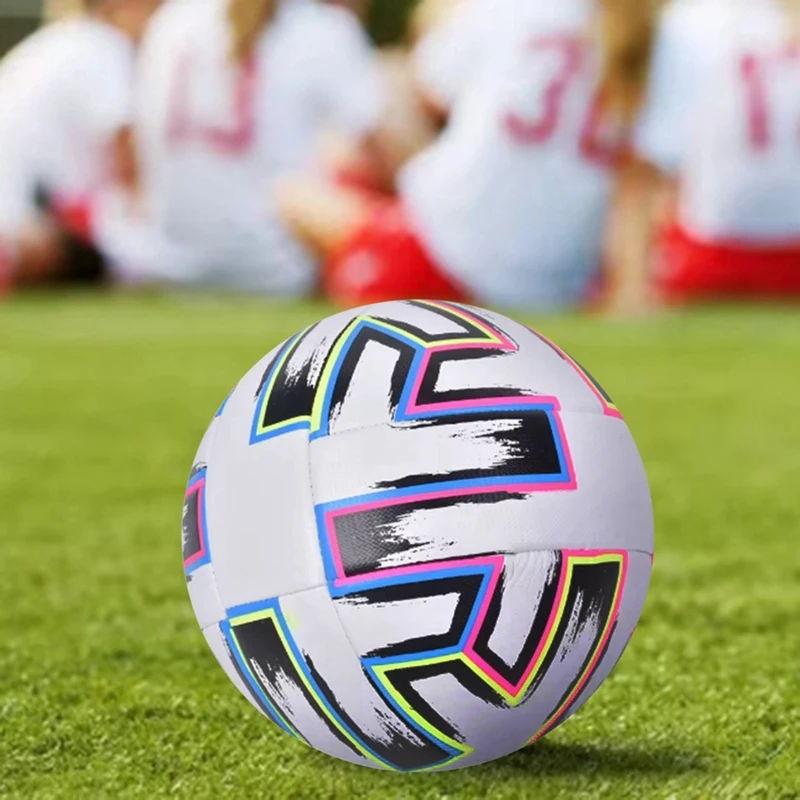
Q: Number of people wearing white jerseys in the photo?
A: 4